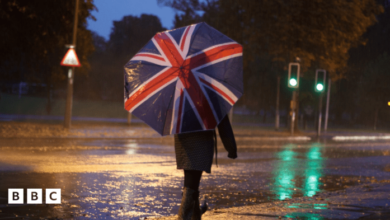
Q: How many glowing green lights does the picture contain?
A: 2